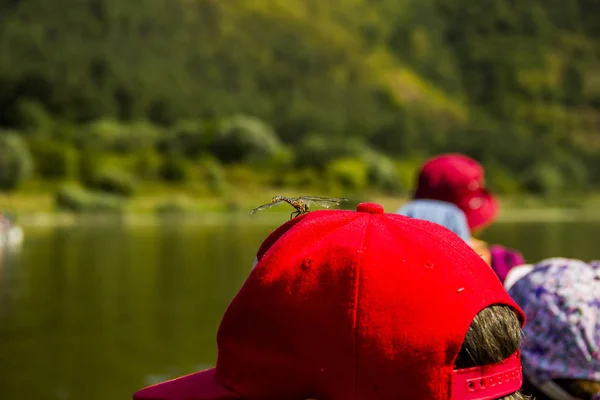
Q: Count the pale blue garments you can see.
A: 1